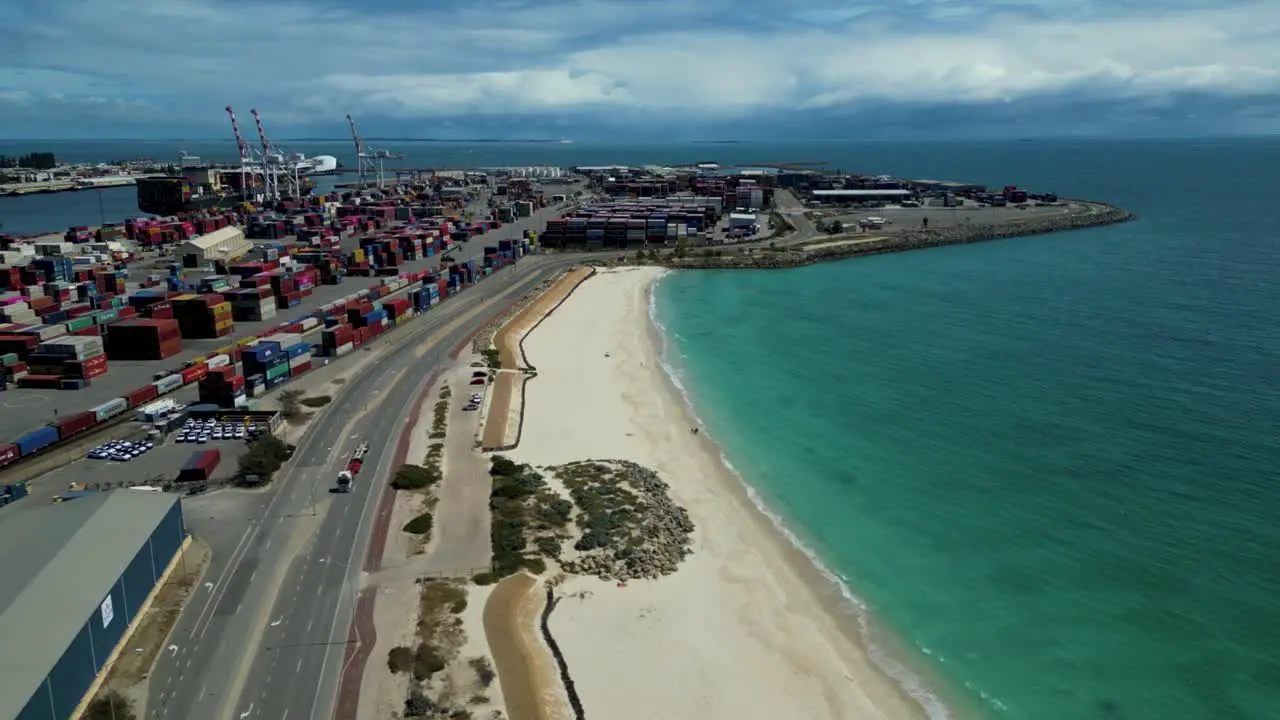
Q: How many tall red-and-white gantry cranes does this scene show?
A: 3